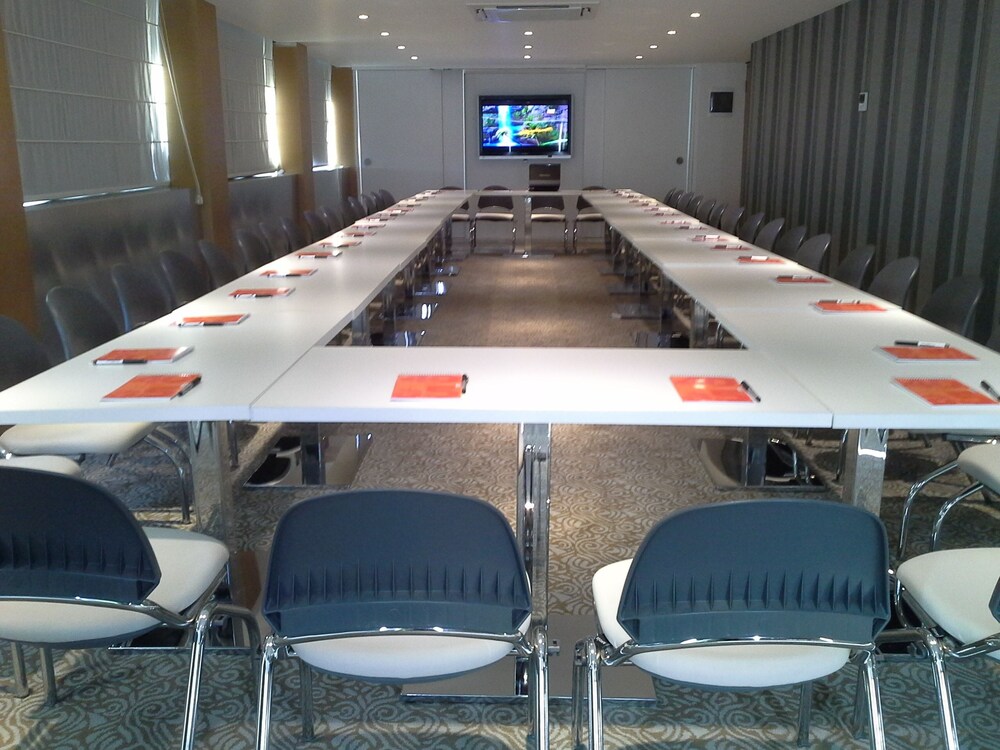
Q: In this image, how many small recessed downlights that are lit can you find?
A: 11